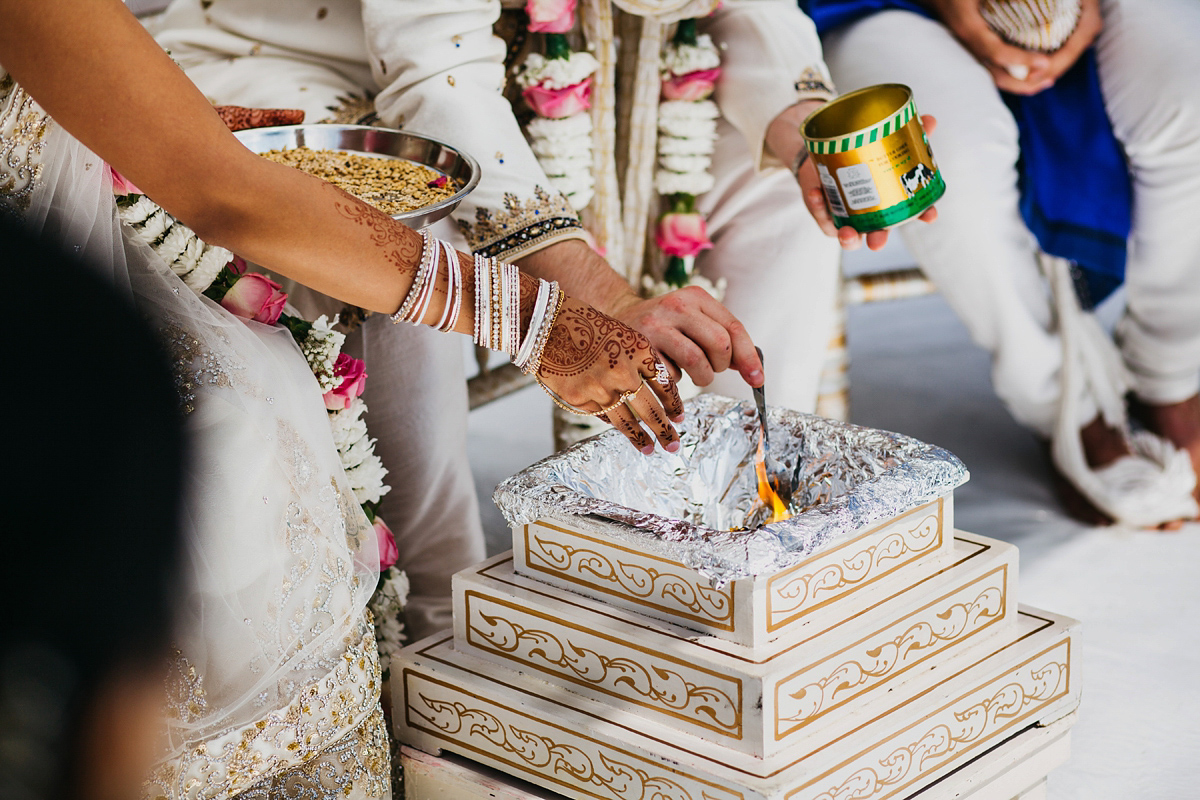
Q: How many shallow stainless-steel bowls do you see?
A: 1